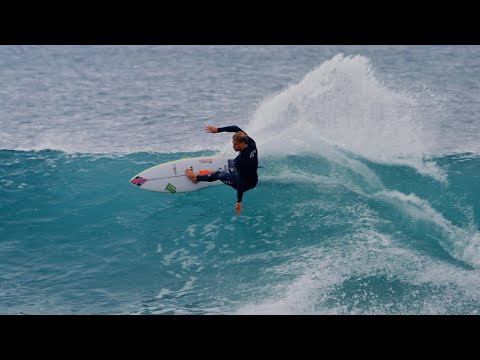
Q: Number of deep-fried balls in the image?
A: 0